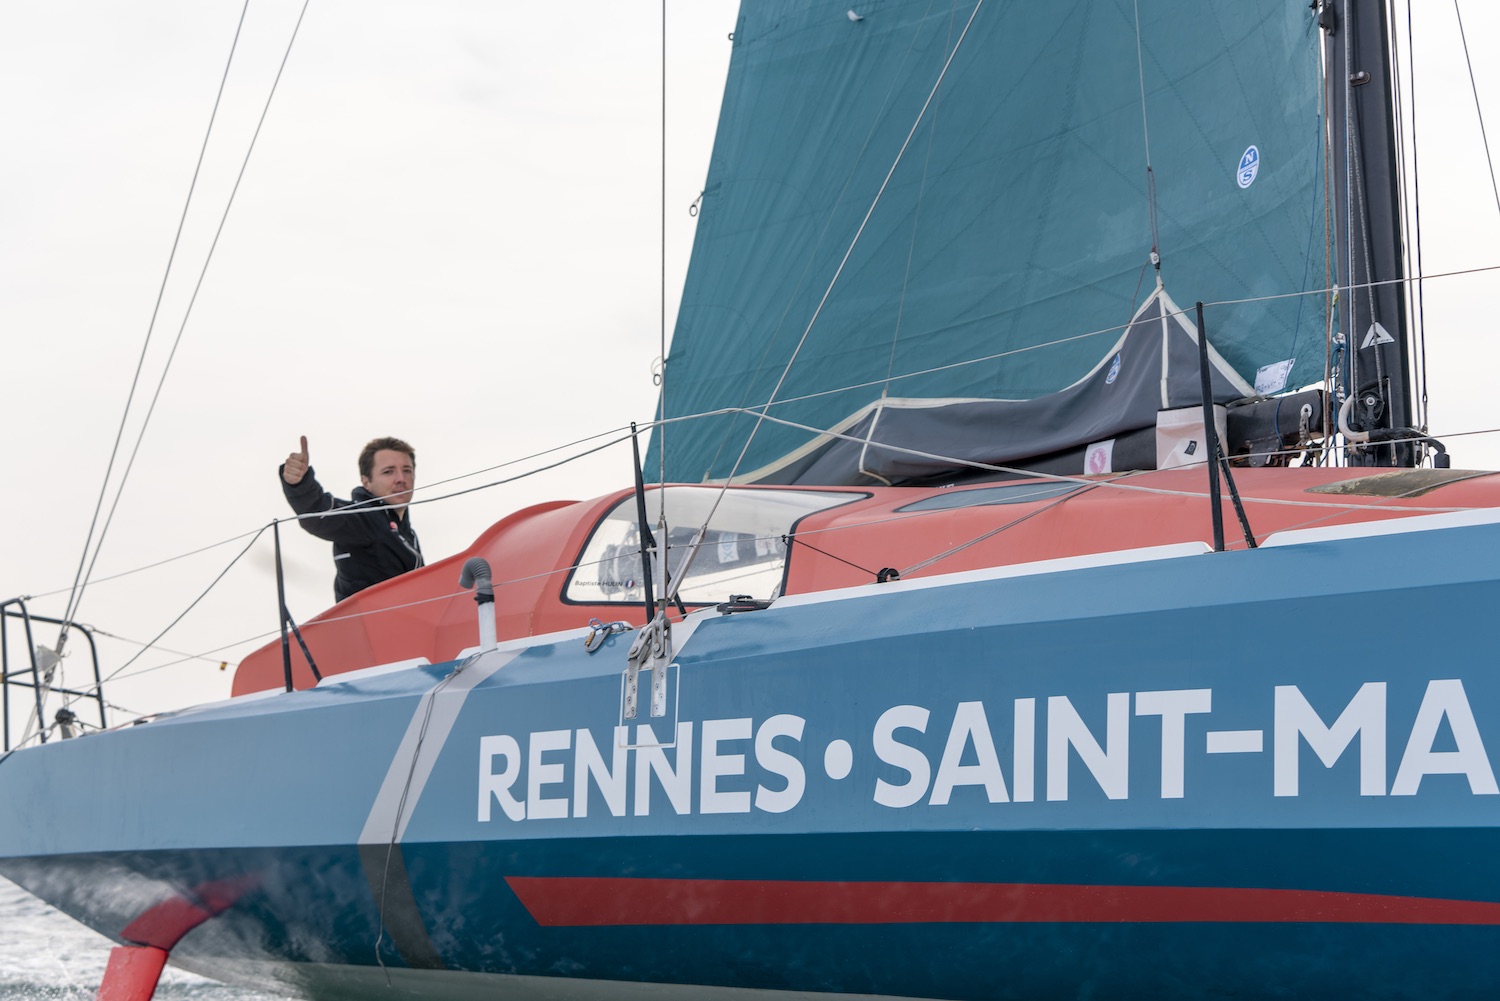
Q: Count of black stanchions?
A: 3